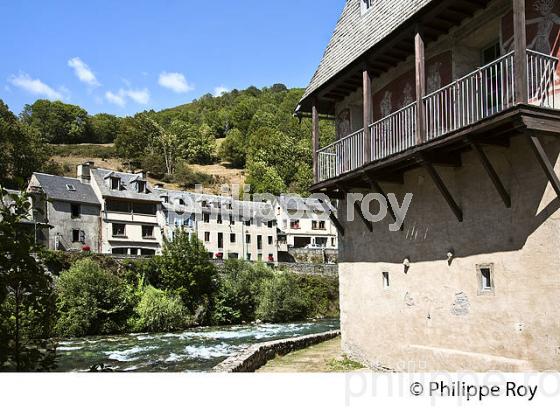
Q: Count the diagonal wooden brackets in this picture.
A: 6